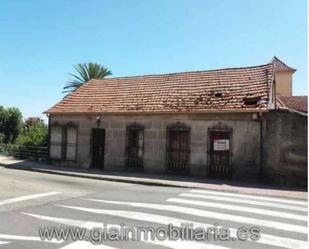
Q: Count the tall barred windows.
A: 3